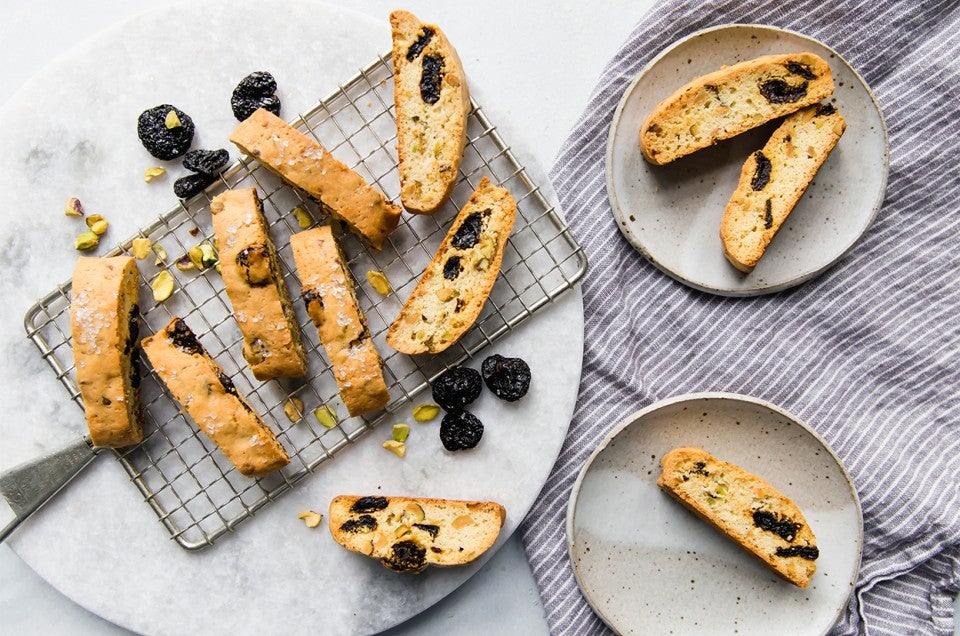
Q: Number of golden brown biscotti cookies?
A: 11